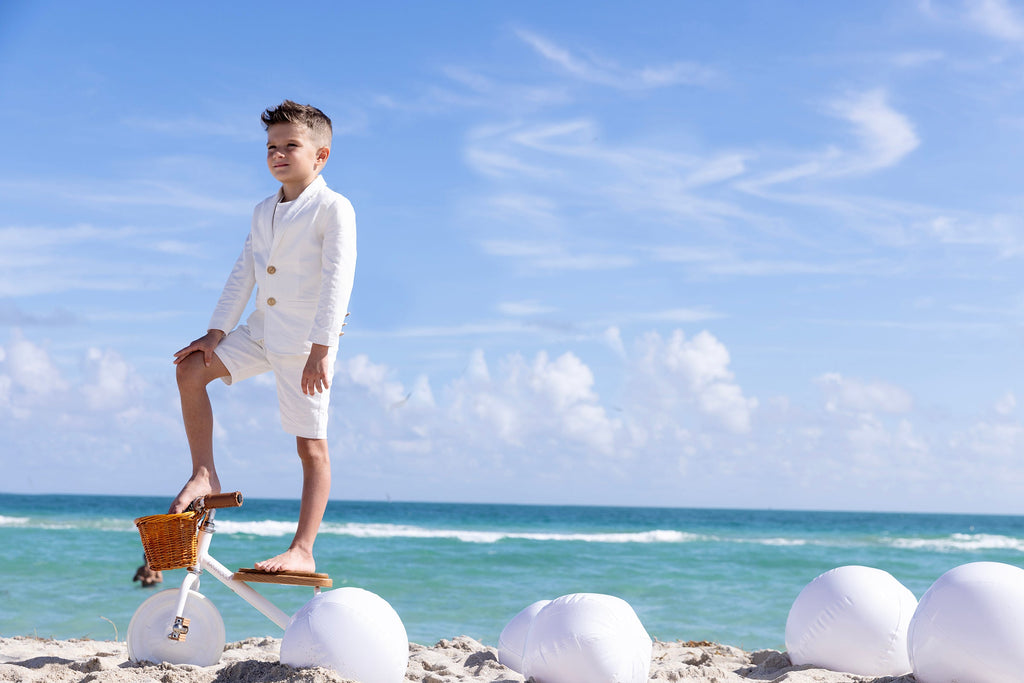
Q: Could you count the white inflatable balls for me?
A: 5